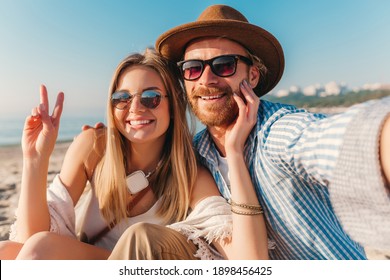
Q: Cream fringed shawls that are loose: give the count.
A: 1